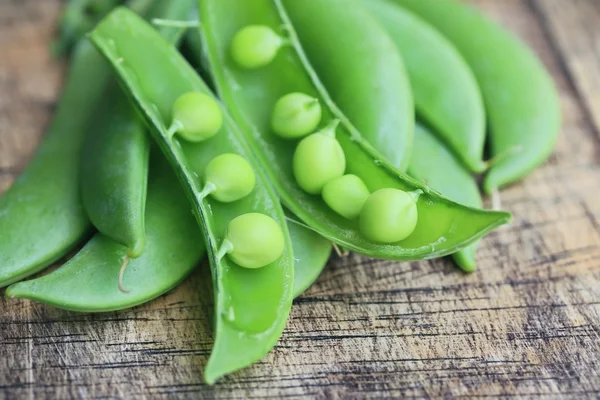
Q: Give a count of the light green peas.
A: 8